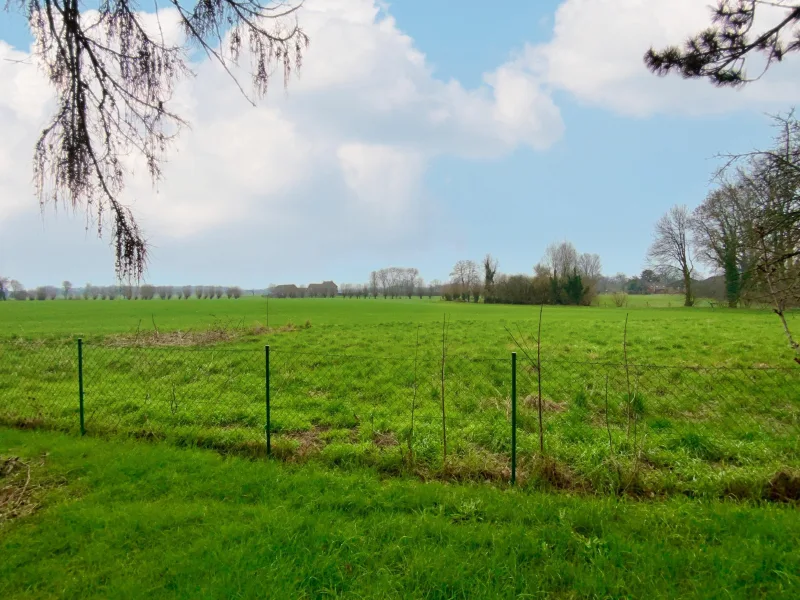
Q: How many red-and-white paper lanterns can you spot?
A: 0